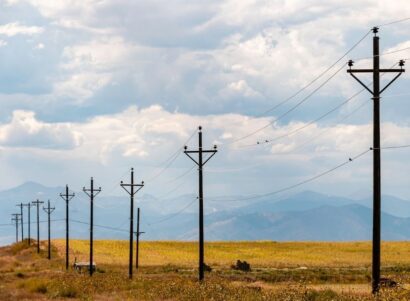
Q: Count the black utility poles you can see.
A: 11